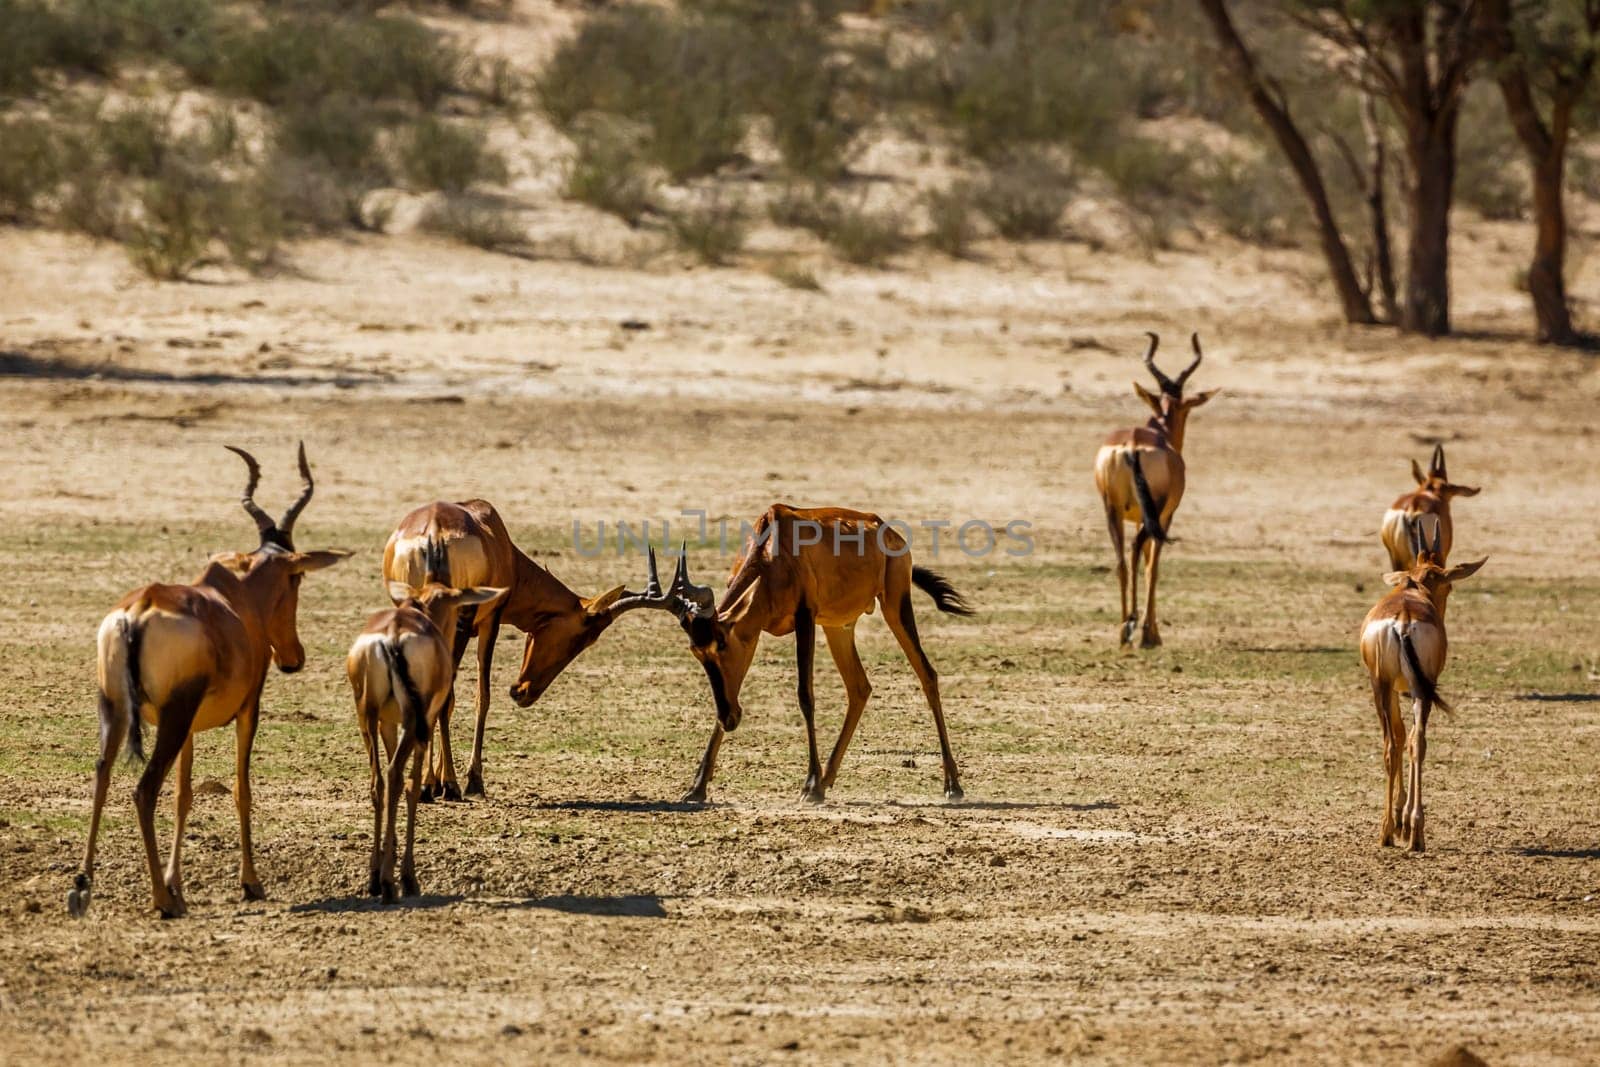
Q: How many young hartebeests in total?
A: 3